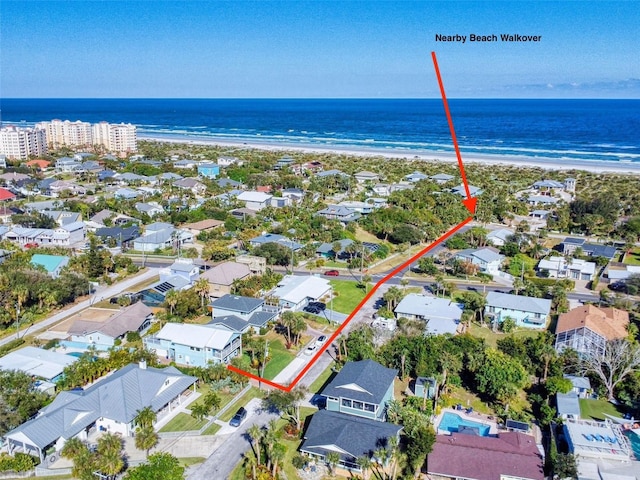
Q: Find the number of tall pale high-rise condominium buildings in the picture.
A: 3